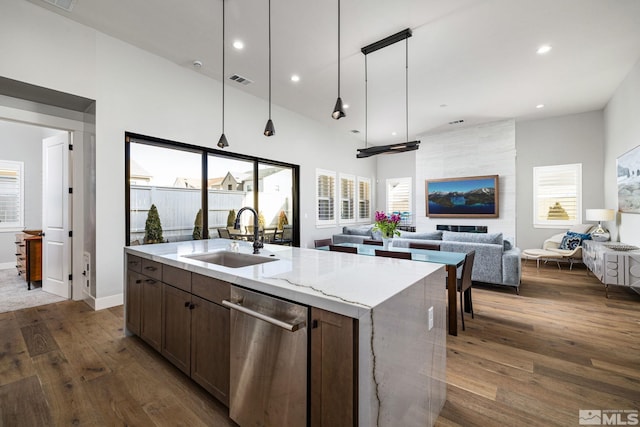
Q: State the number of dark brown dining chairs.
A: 6